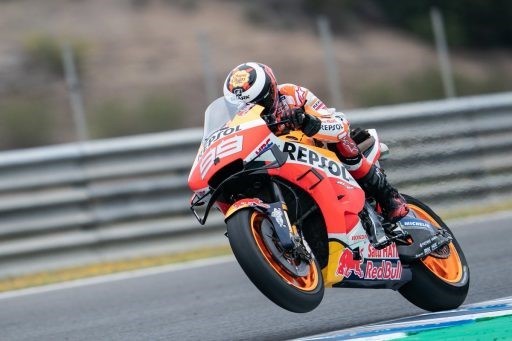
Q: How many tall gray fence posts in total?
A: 4